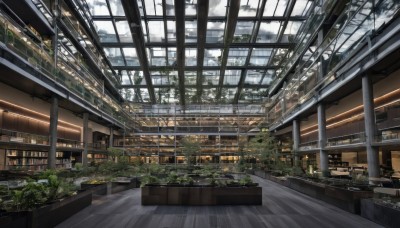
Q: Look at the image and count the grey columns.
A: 6